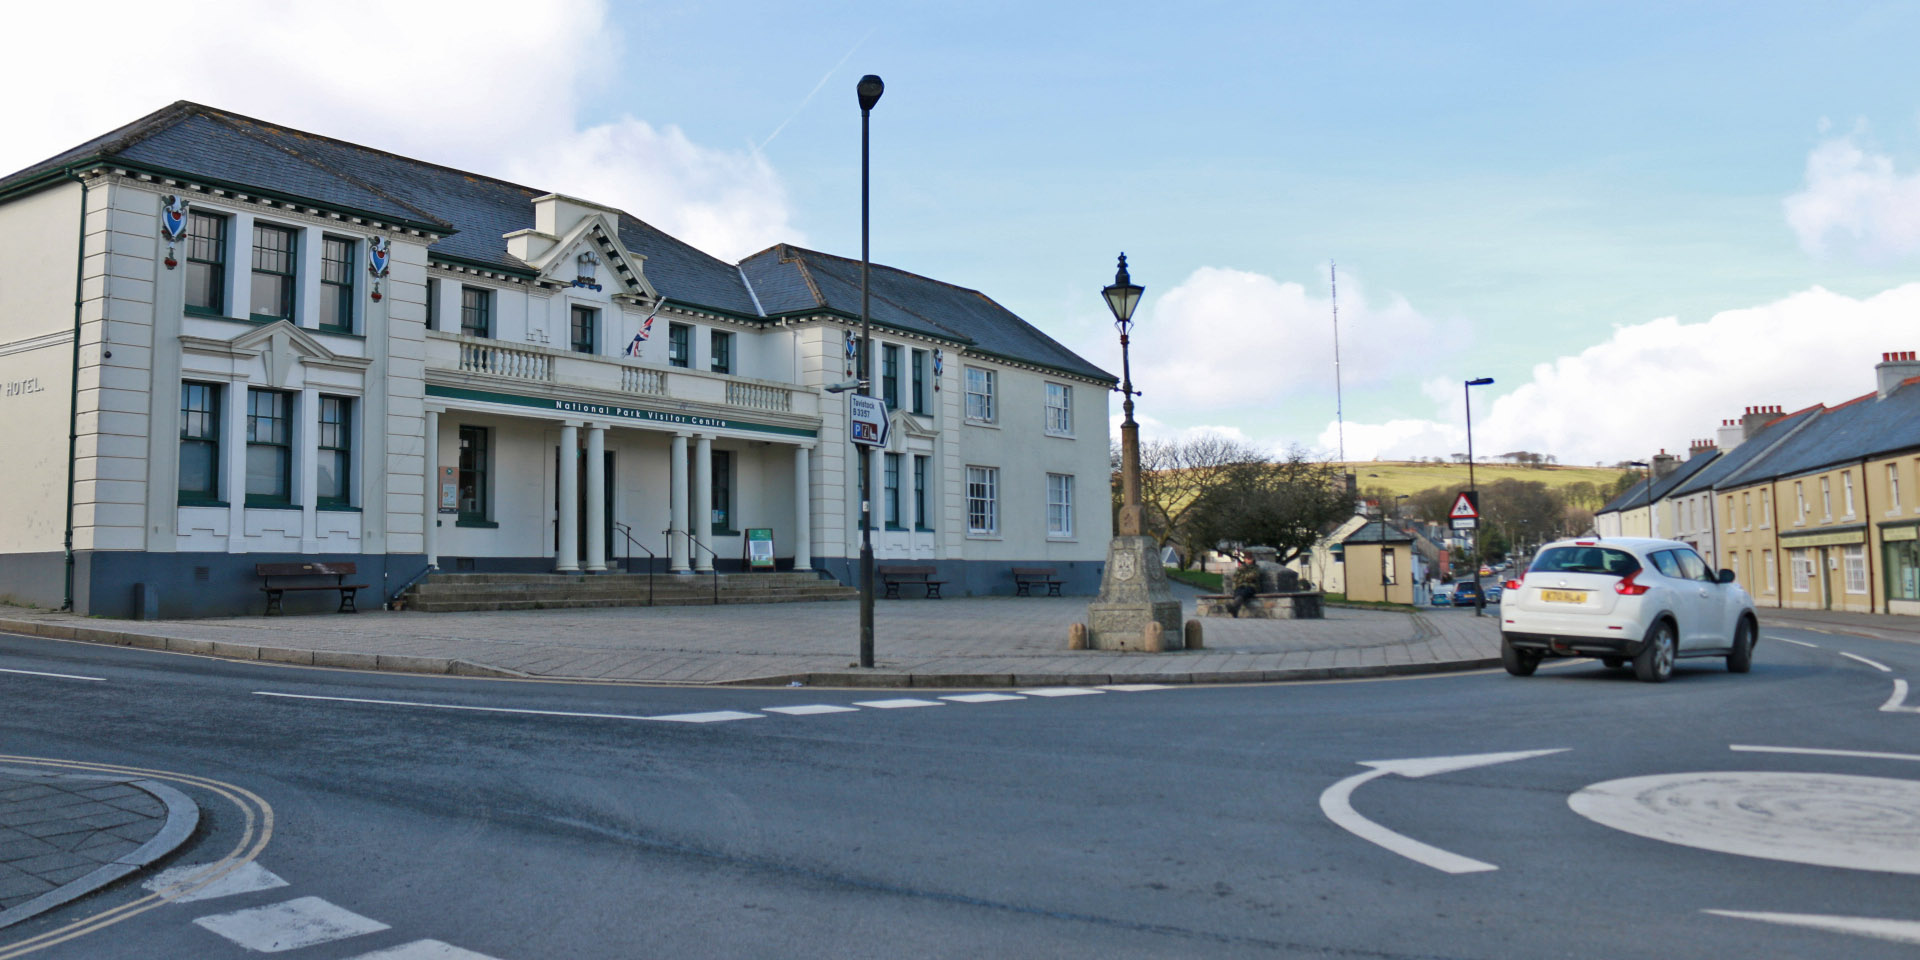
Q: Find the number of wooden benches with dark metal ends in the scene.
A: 3